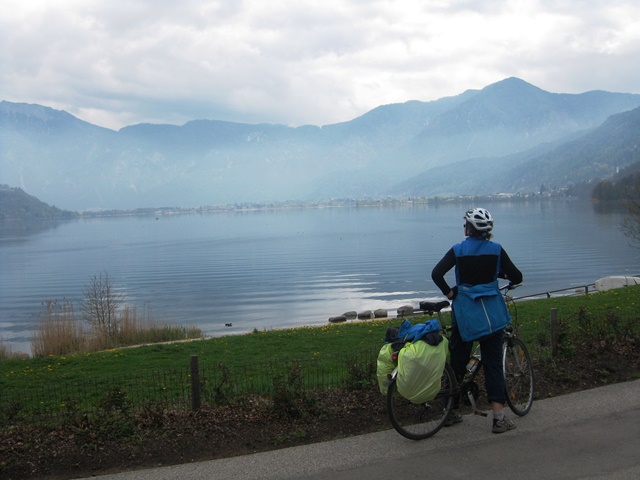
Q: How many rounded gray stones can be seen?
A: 5